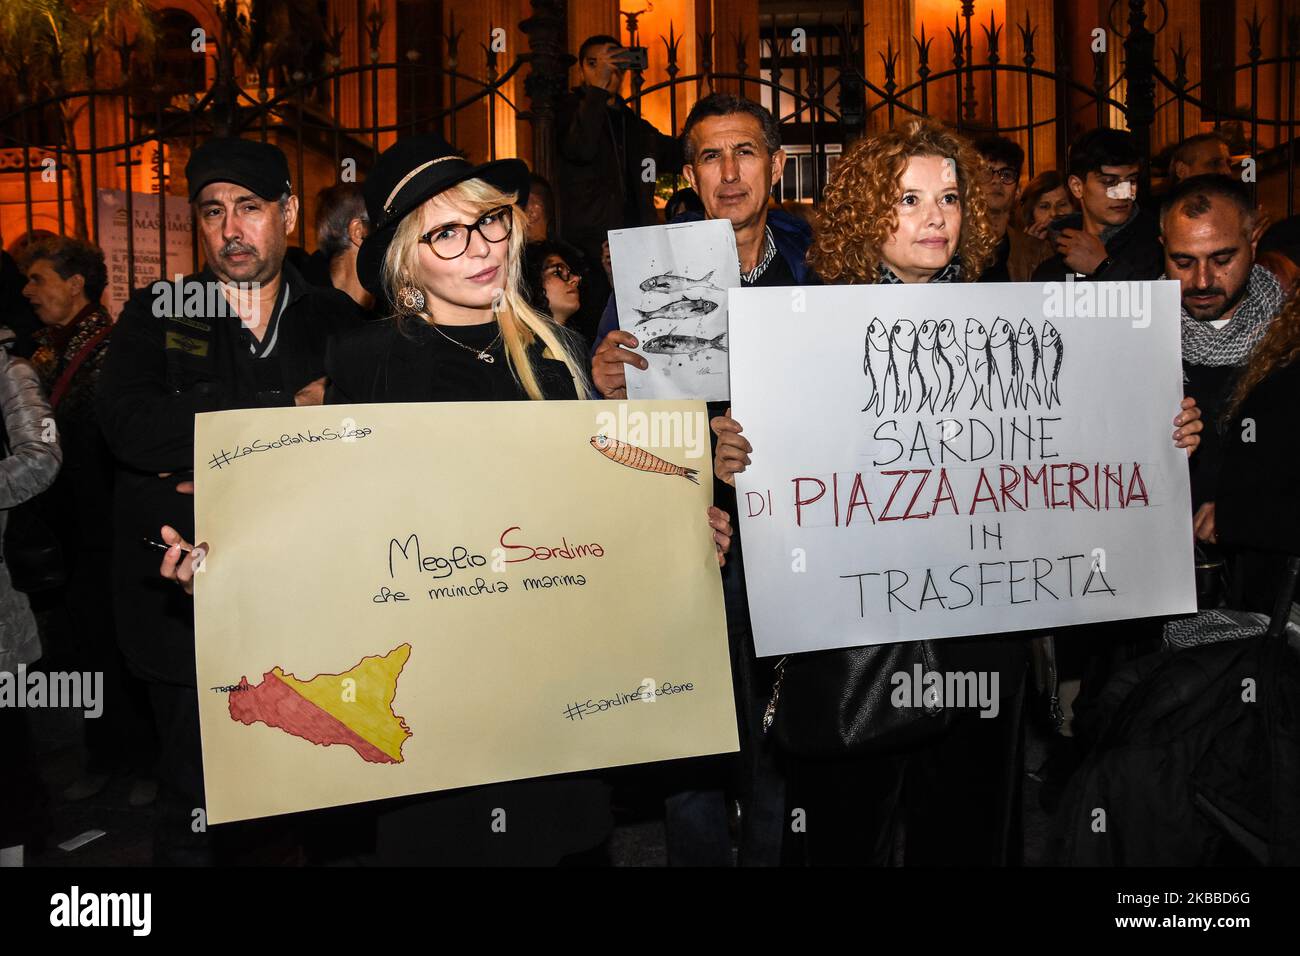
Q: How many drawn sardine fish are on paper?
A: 12